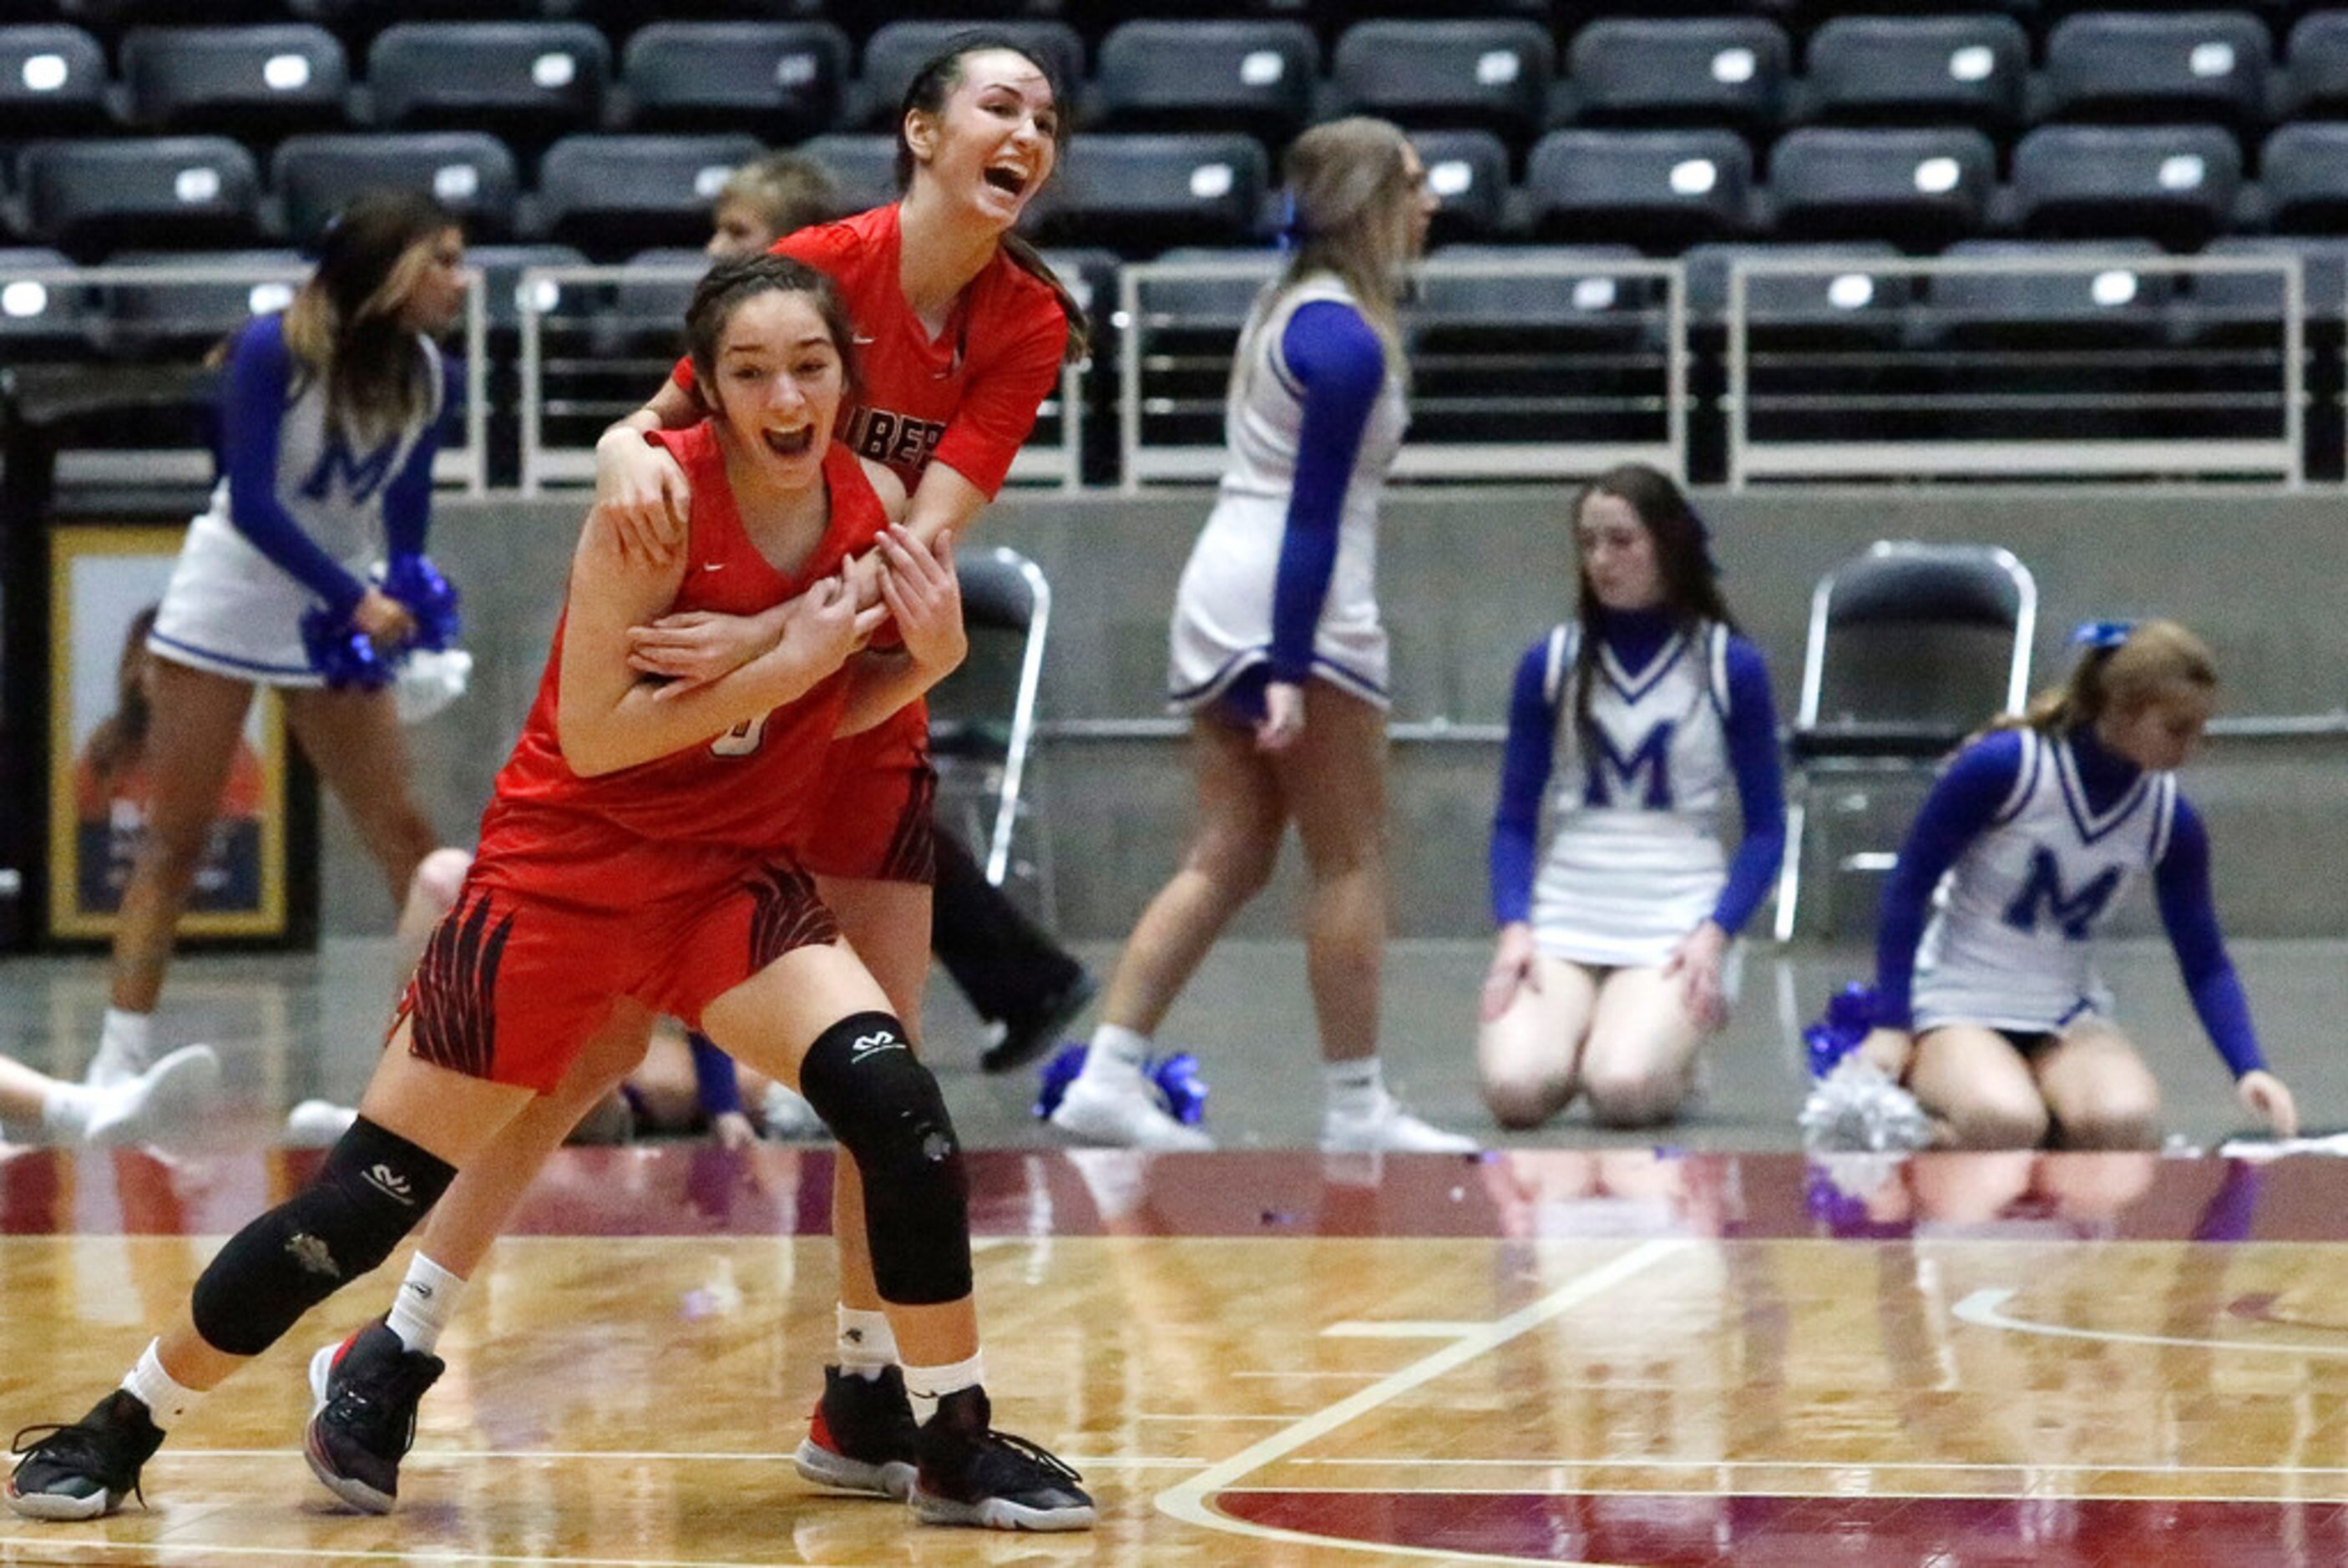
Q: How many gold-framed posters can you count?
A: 1